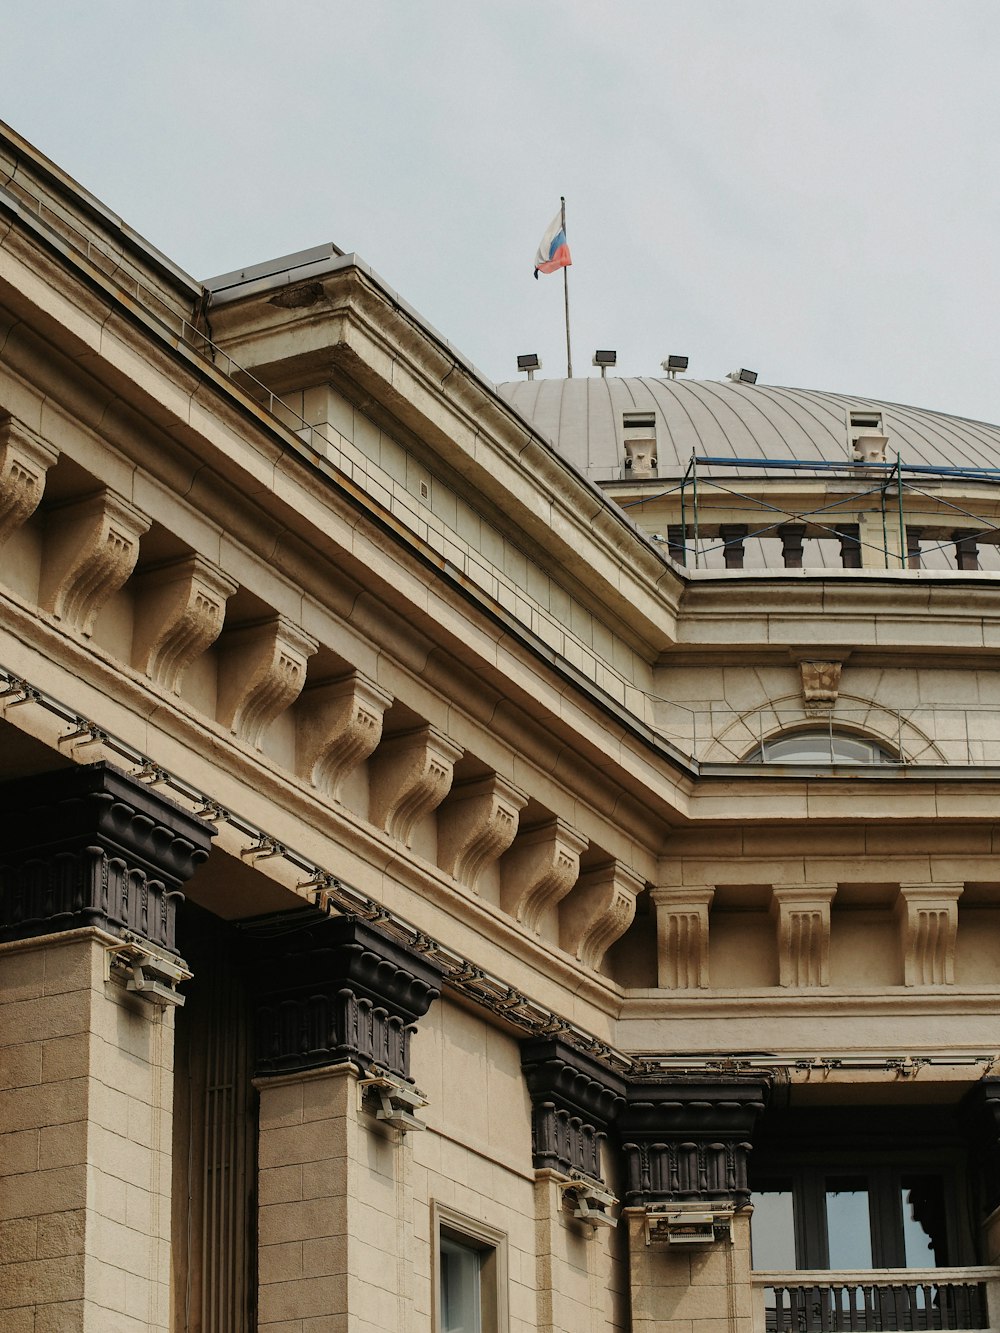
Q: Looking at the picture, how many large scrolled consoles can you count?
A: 12